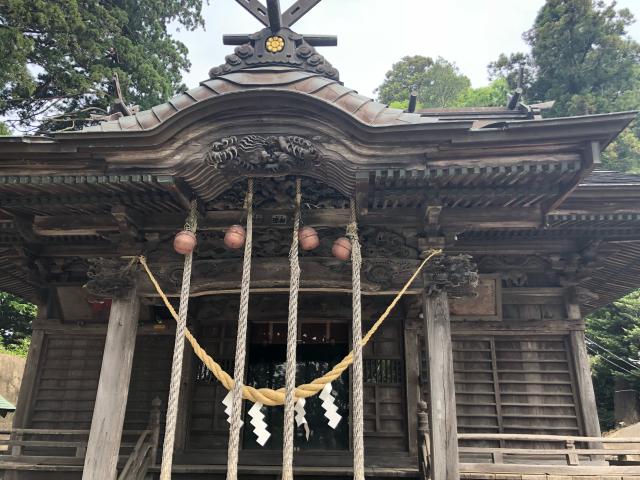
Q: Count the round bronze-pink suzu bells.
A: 4